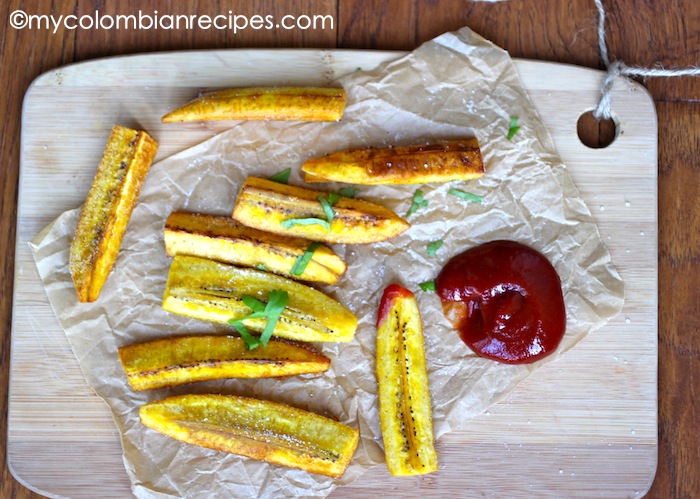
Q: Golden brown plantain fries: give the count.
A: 9